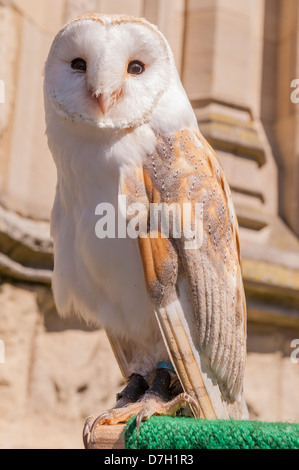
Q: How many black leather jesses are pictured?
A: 2